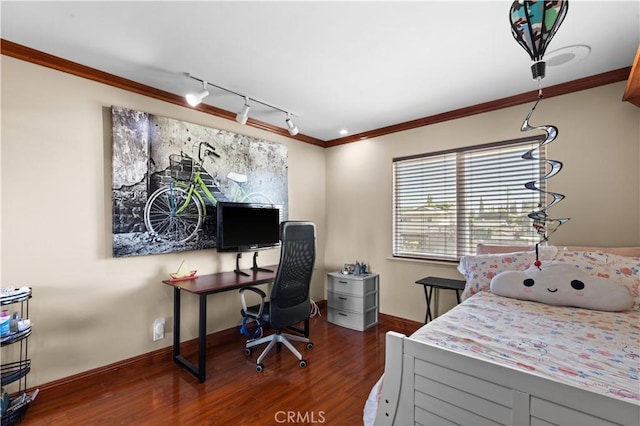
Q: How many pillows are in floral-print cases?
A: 2